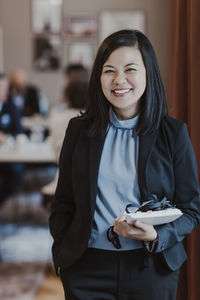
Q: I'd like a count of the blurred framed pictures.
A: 5